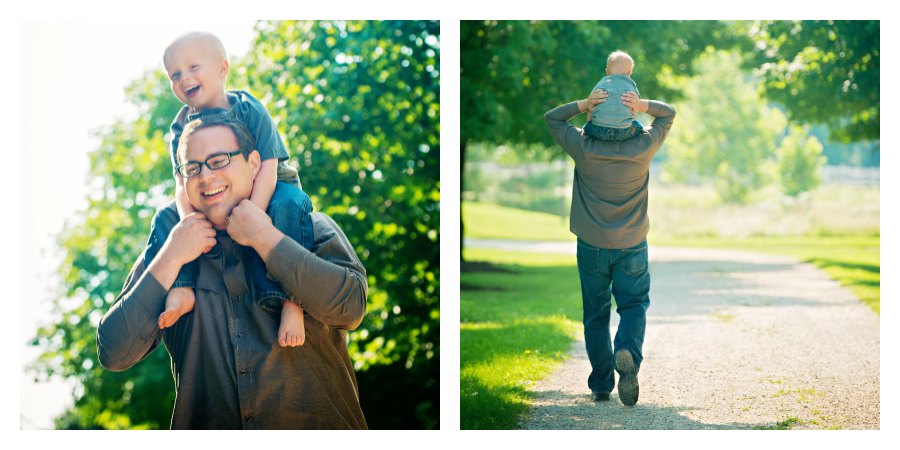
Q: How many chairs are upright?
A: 0